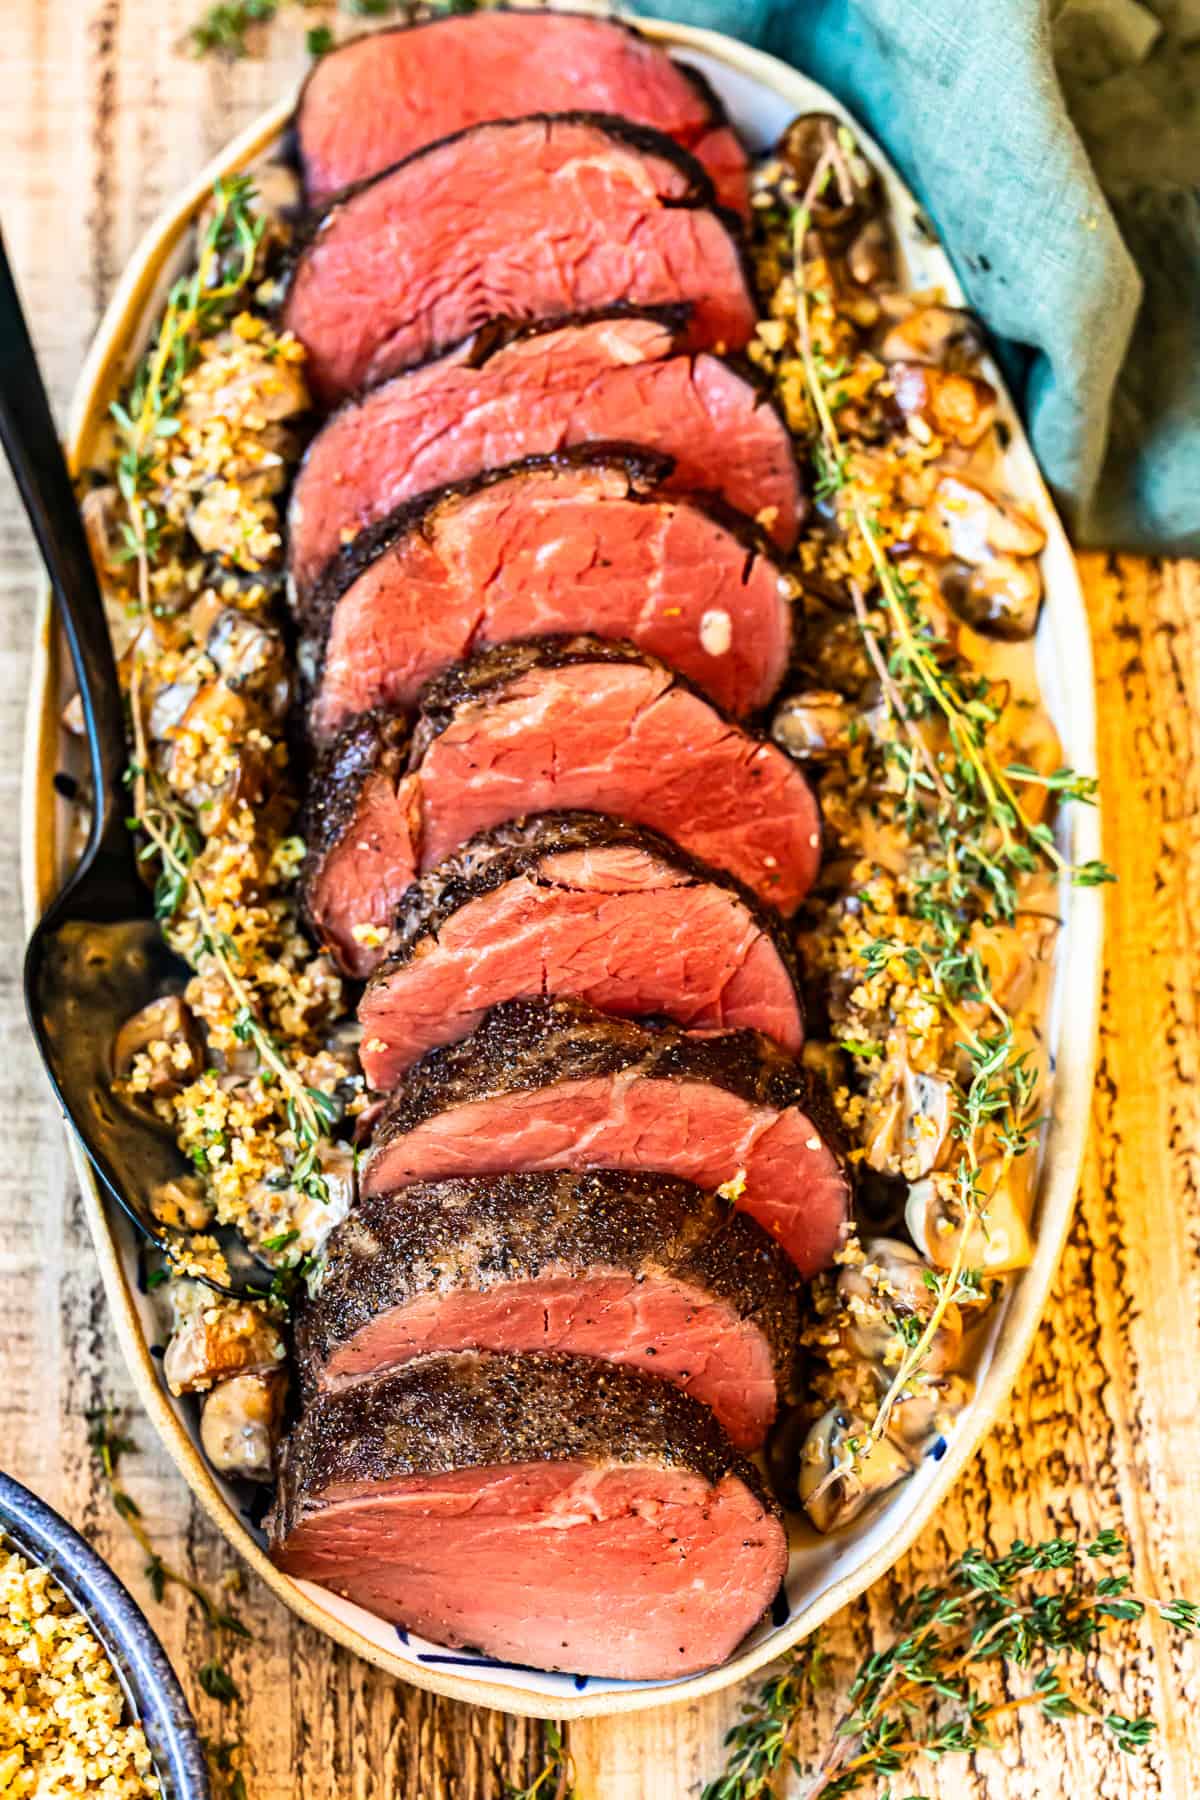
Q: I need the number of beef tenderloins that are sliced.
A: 9